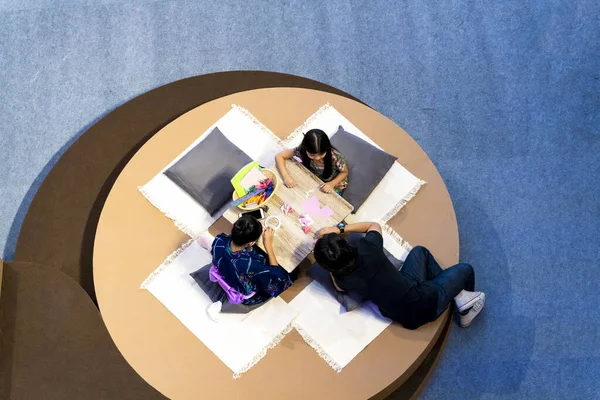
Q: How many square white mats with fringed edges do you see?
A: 4